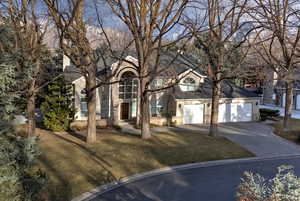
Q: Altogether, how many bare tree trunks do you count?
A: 5